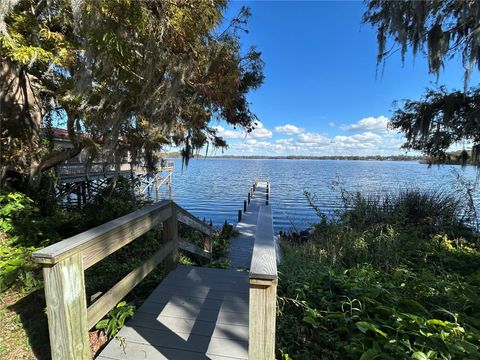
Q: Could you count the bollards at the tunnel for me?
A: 0